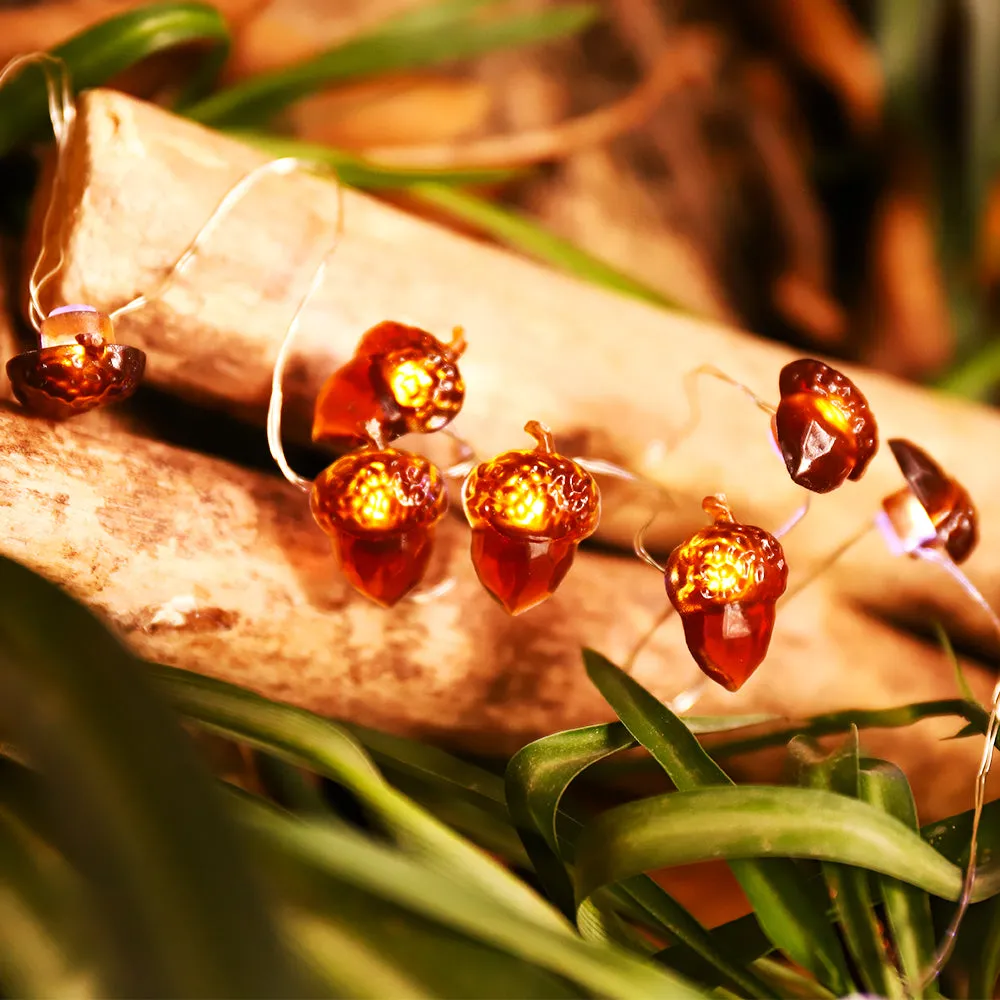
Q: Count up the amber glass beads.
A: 7